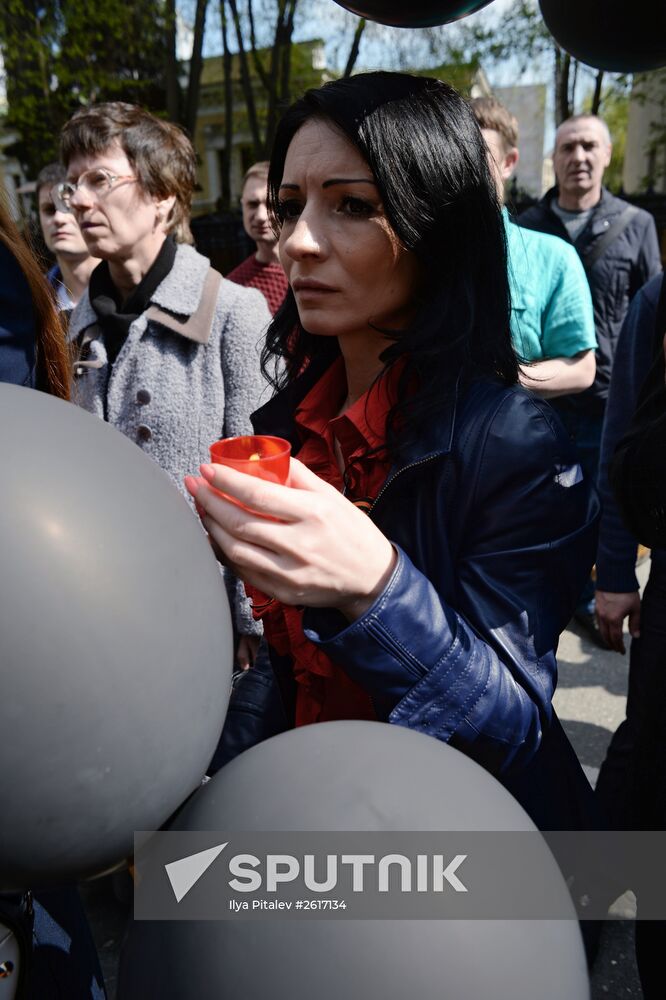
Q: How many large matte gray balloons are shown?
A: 2